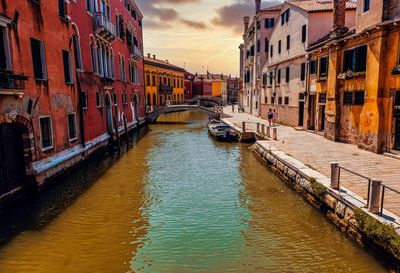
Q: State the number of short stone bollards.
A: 7